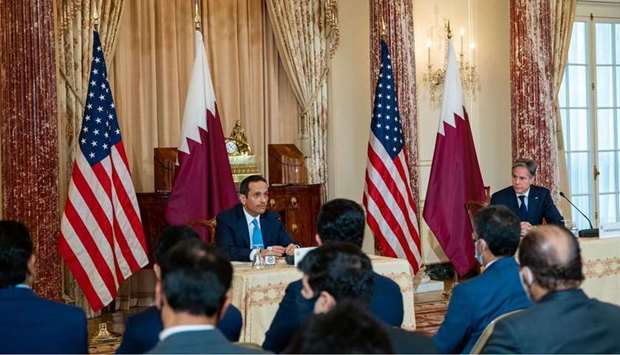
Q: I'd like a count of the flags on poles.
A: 4